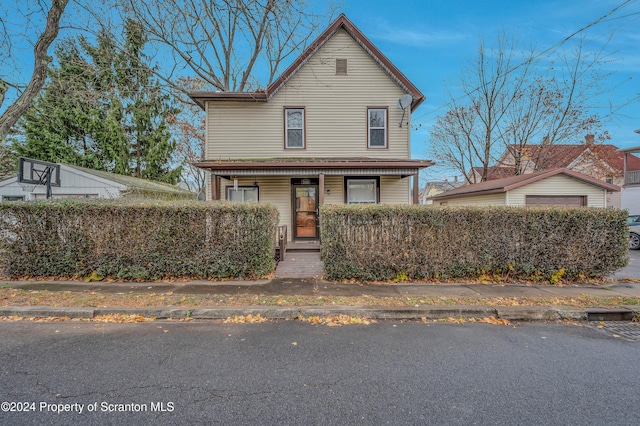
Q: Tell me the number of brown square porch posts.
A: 3